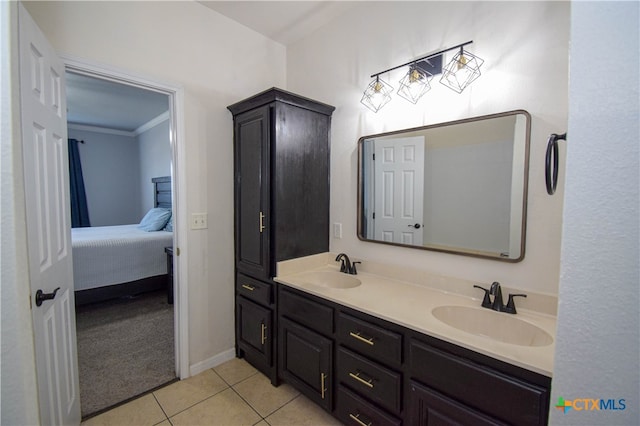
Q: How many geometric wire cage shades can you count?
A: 3